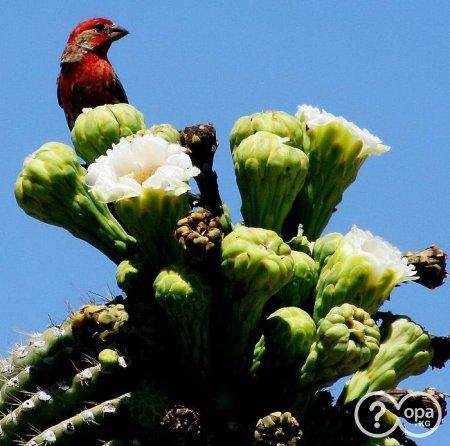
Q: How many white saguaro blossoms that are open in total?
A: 3